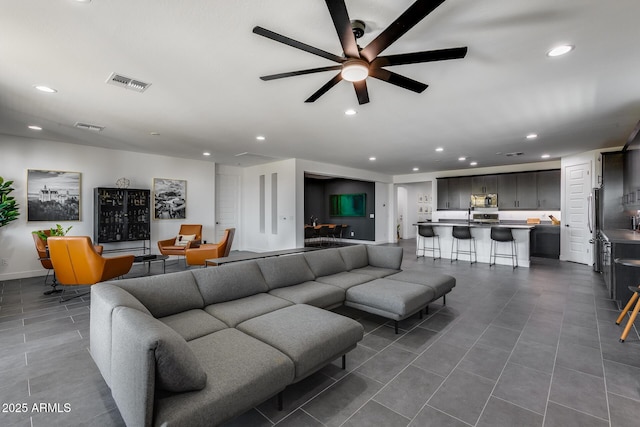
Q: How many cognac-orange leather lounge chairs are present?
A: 4